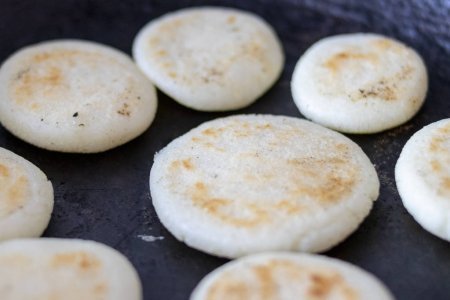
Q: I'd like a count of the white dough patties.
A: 8